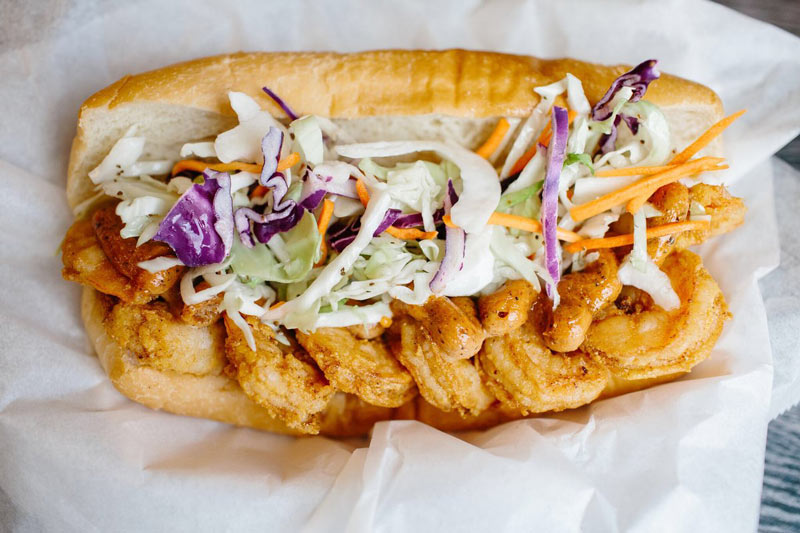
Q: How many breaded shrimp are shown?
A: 8